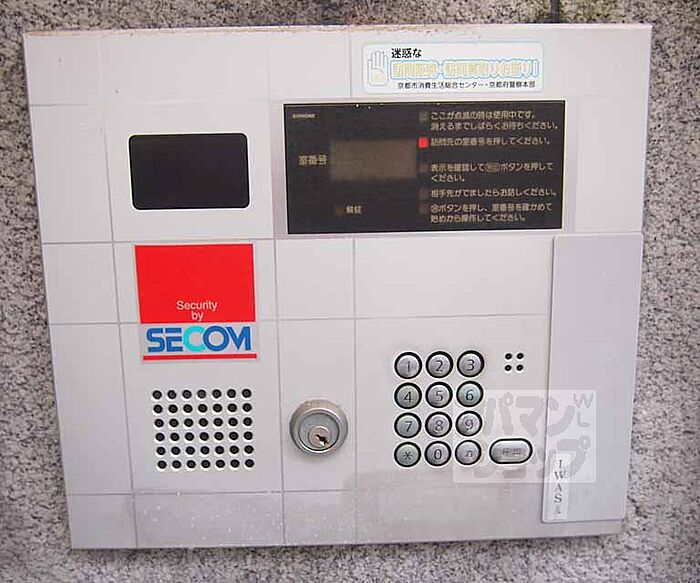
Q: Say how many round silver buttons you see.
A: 12